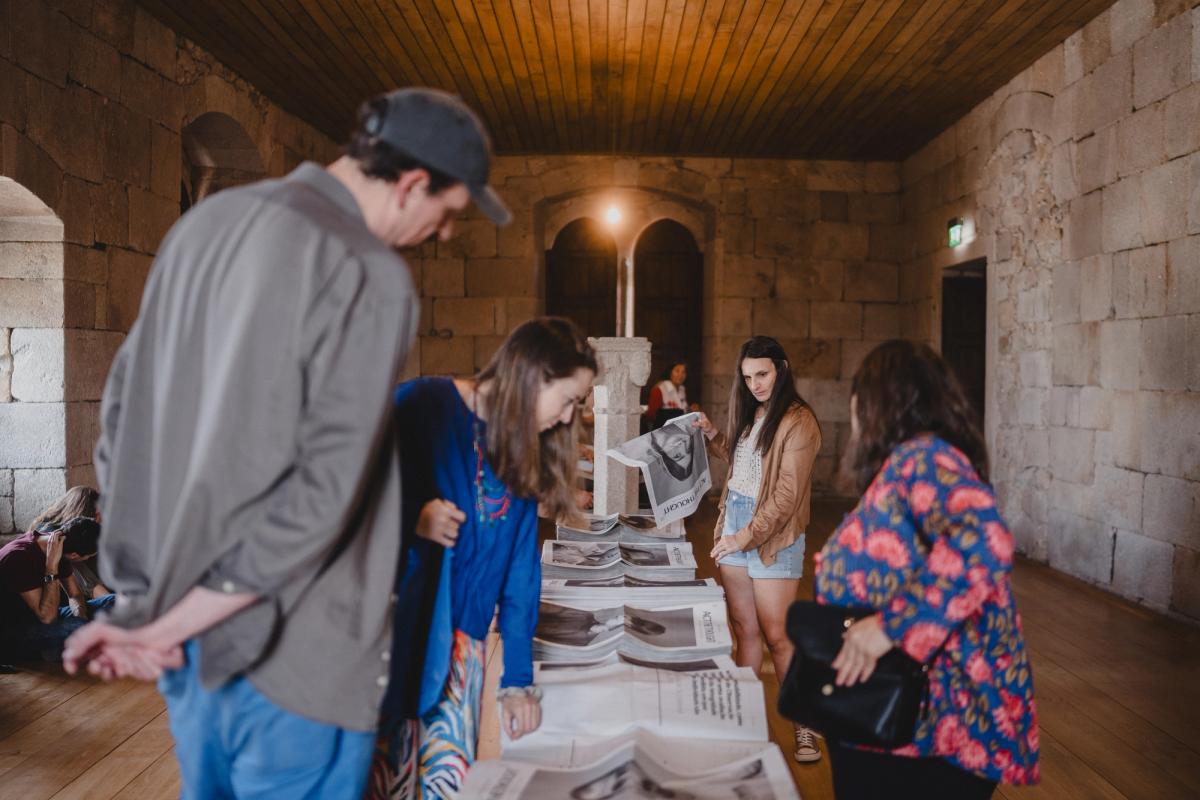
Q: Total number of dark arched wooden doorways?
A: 2